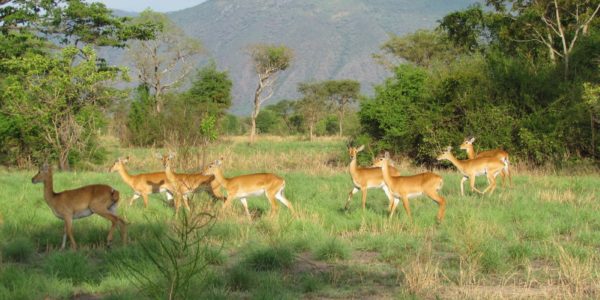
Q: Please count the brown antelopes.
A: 8